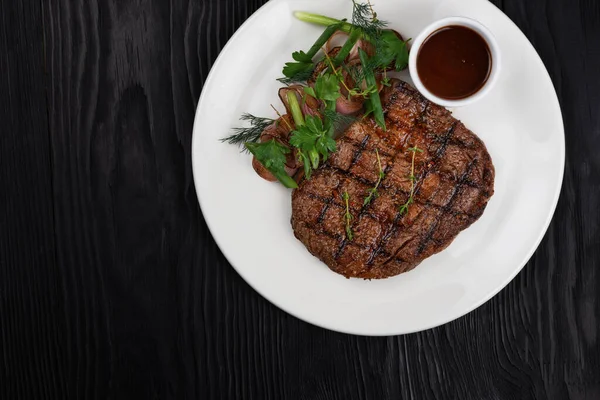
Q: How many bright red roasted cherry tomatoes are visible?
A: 0